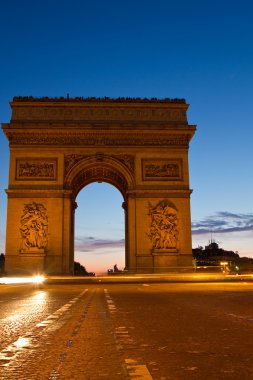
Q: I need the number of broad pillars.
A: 2